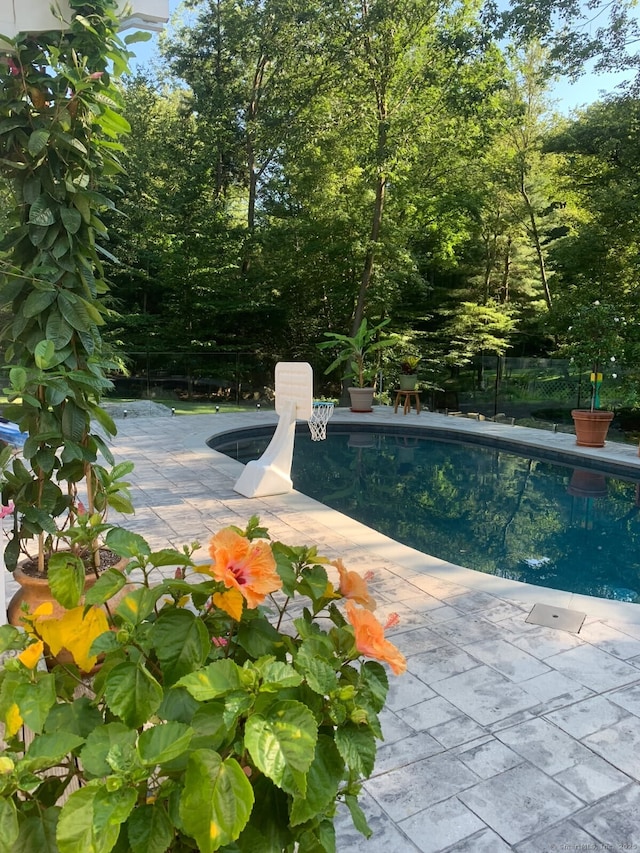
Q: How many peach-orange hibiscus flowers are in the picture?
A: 3